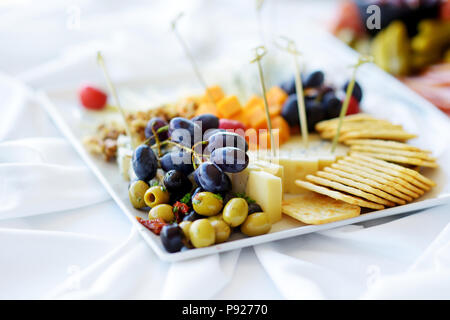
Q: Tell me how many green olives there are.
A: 9